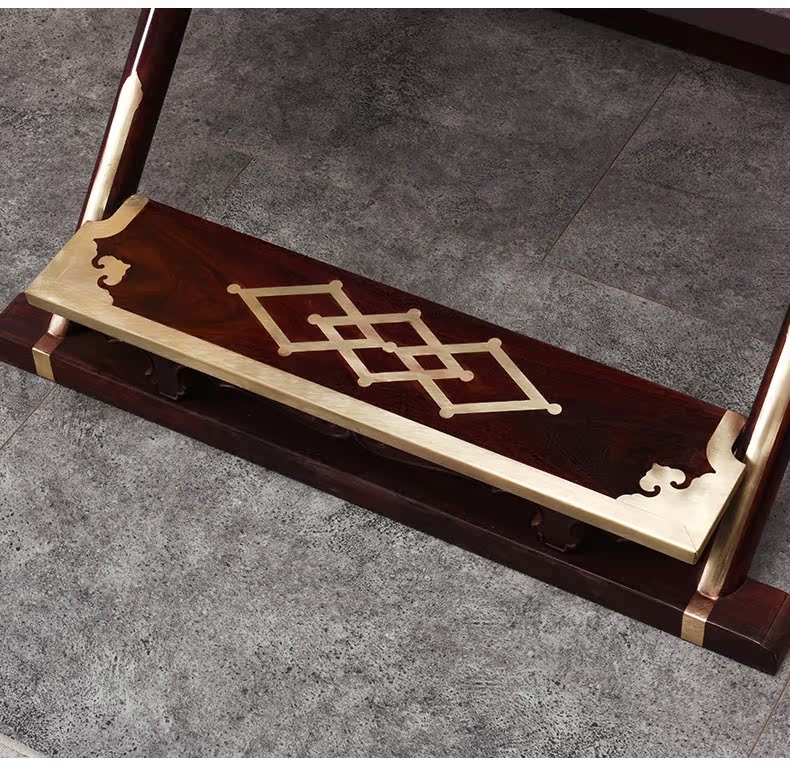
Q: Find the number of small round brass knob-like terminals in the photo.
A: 11